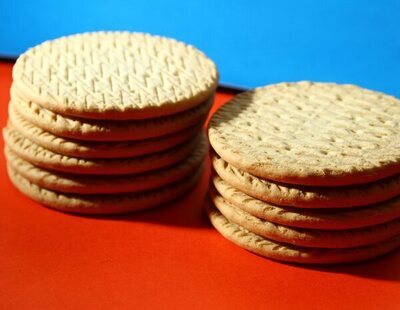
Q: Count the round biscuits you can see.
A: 11